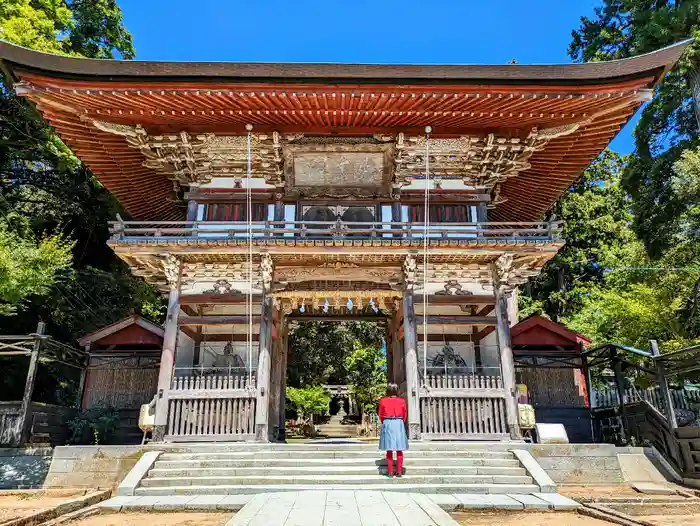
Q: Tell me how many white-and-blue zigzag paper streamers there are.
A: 4